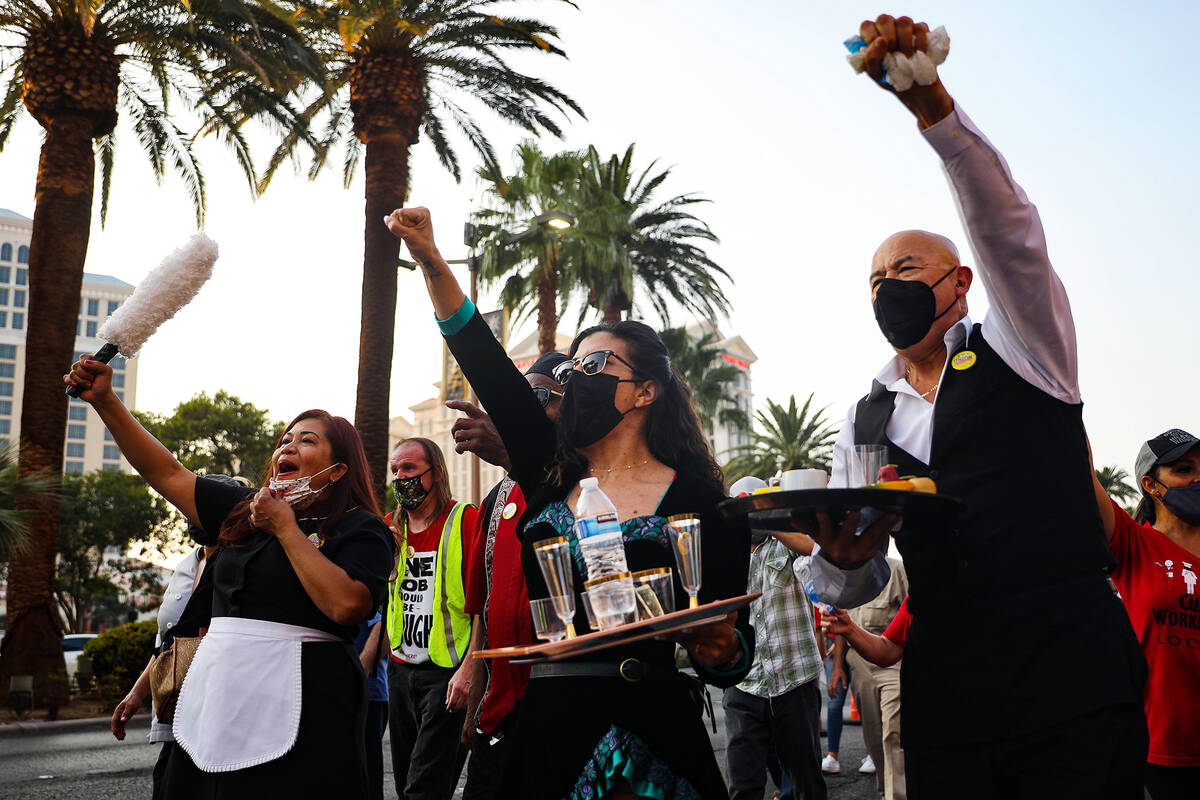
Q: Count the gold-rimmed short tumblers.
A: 2